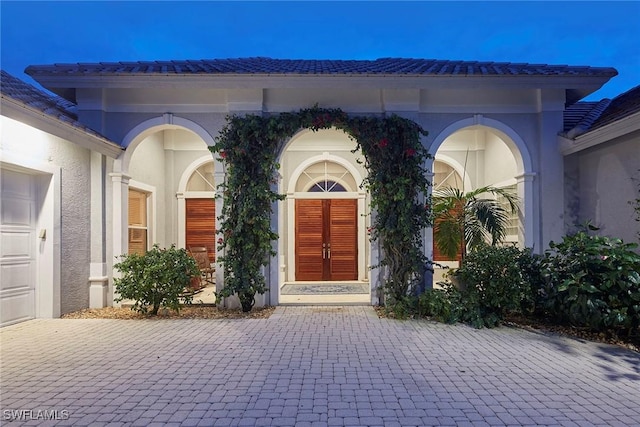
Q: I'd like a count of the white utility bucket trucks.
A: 0